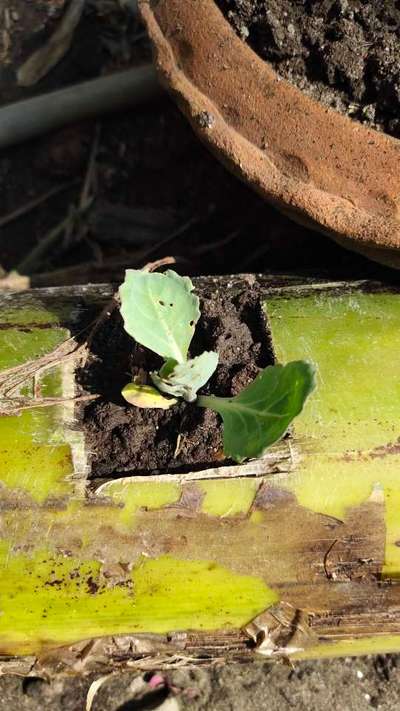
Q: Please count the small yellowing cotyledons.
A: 1